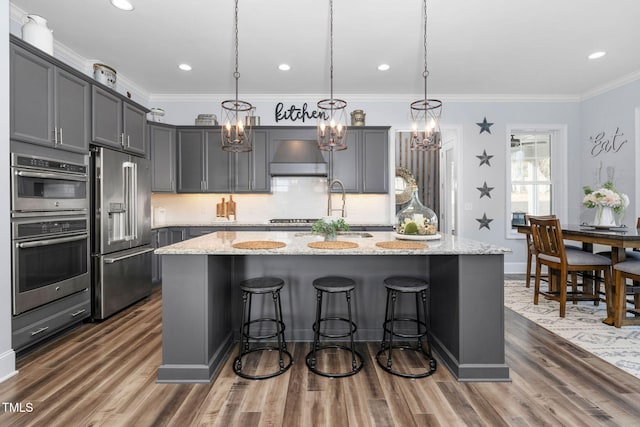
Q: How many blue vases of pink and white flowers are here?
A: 0